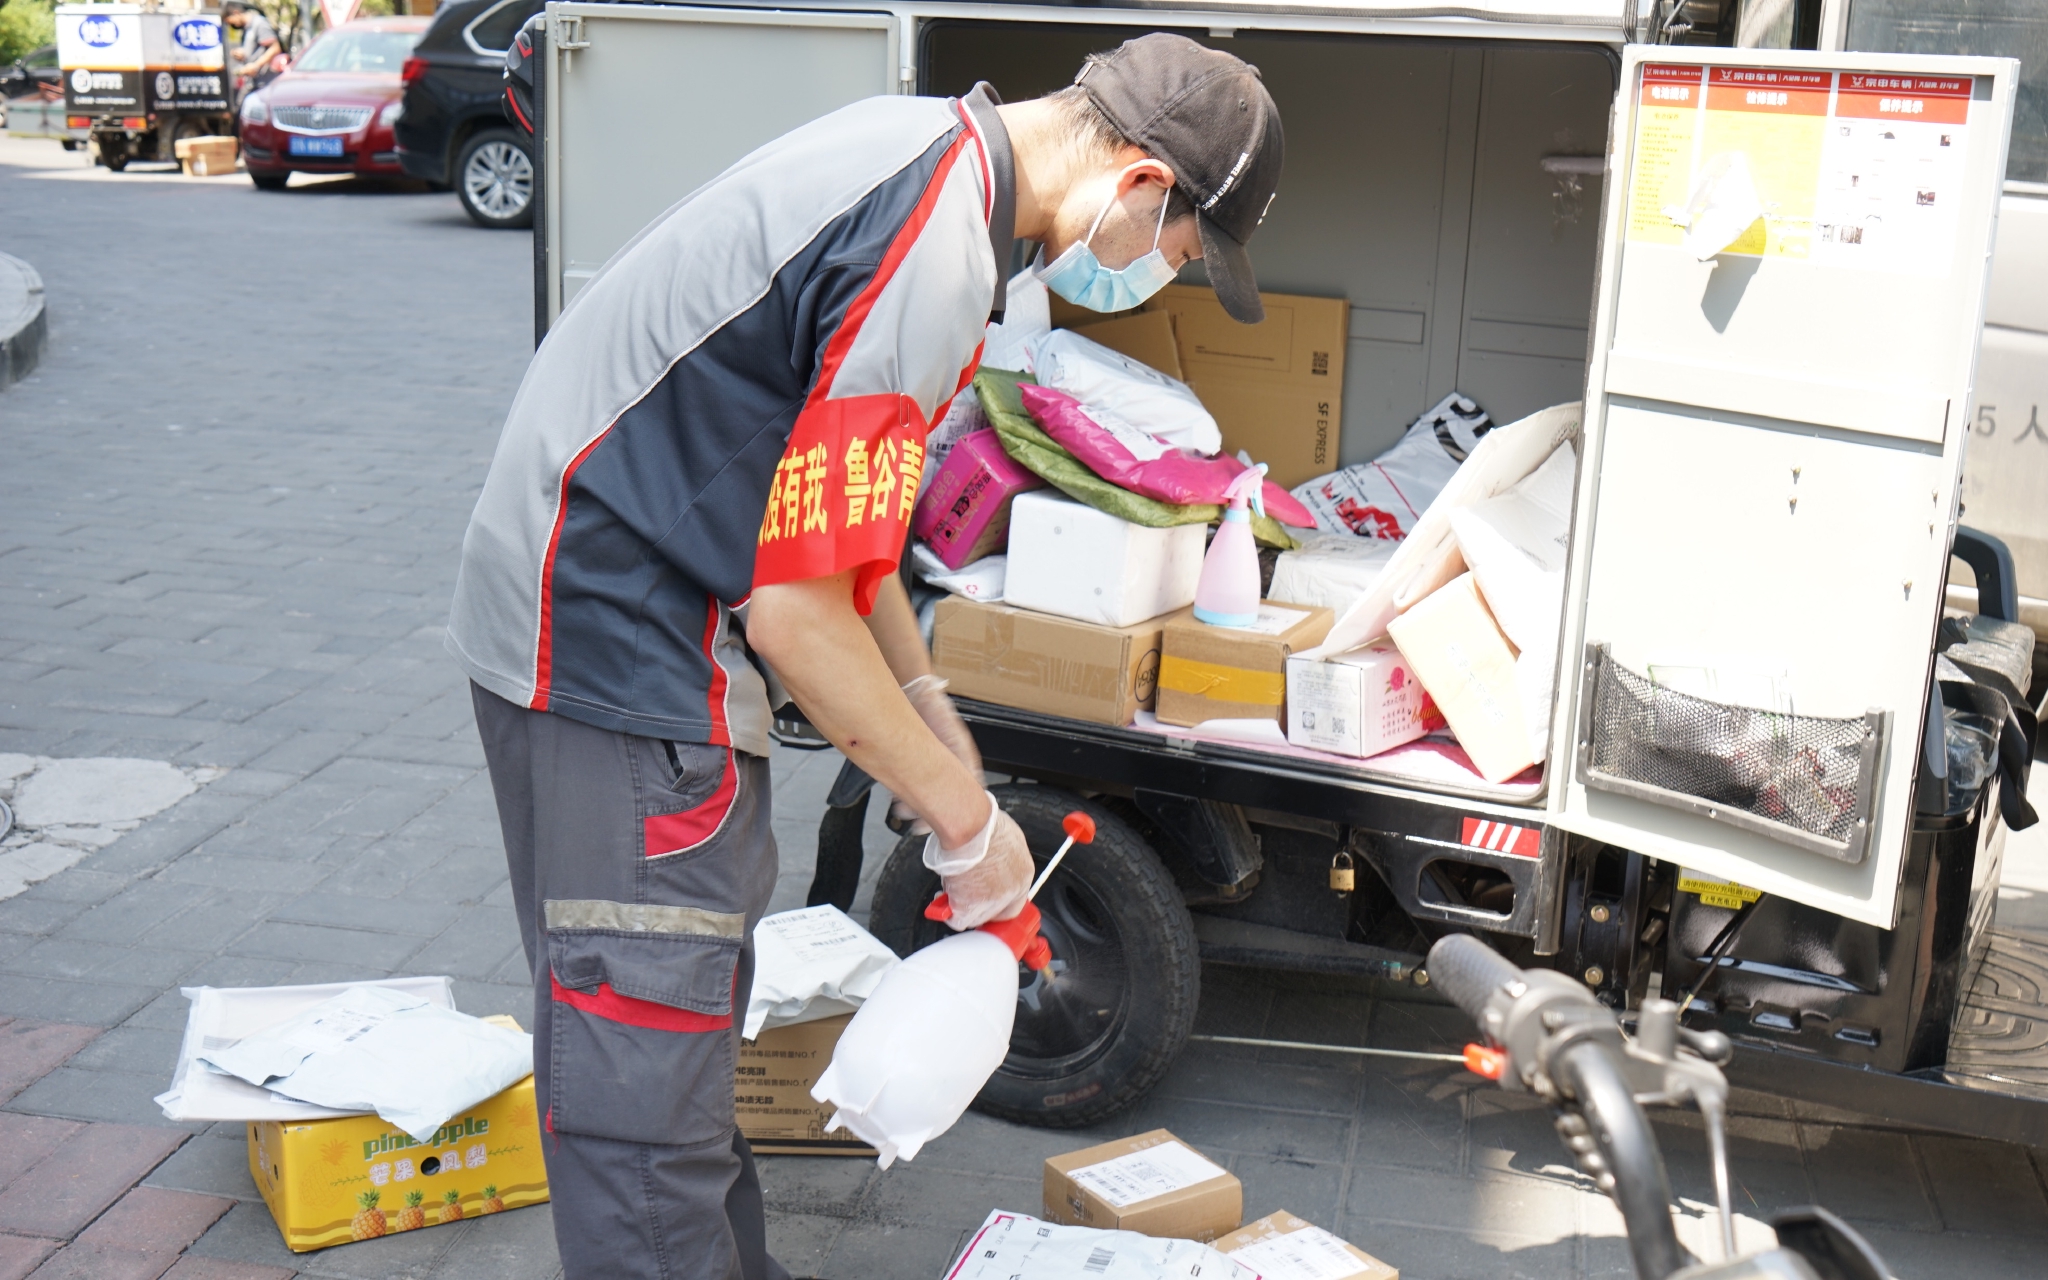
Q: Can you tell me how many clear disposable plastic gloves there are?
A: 2